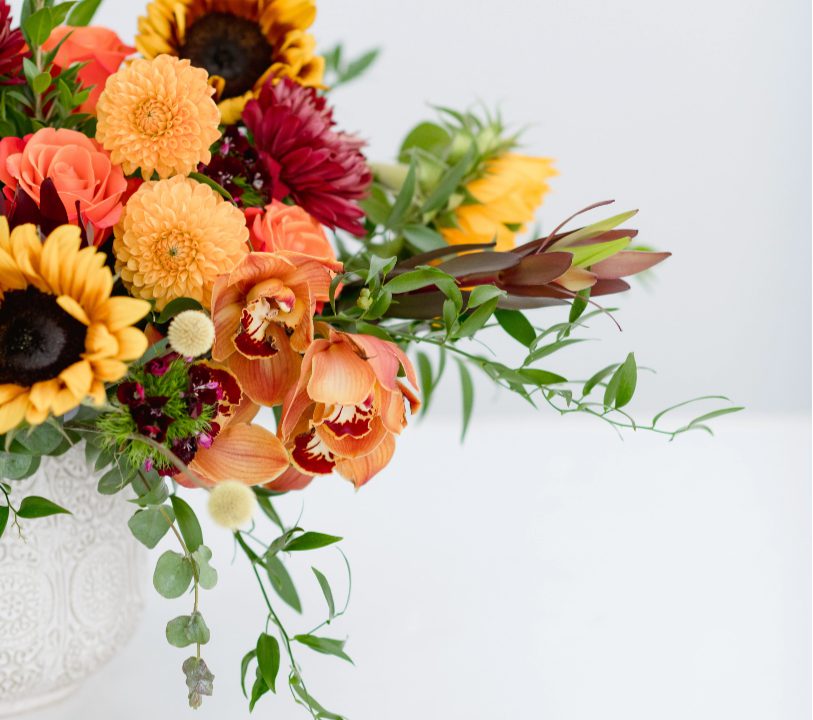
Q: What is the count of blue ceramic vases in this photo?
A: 0